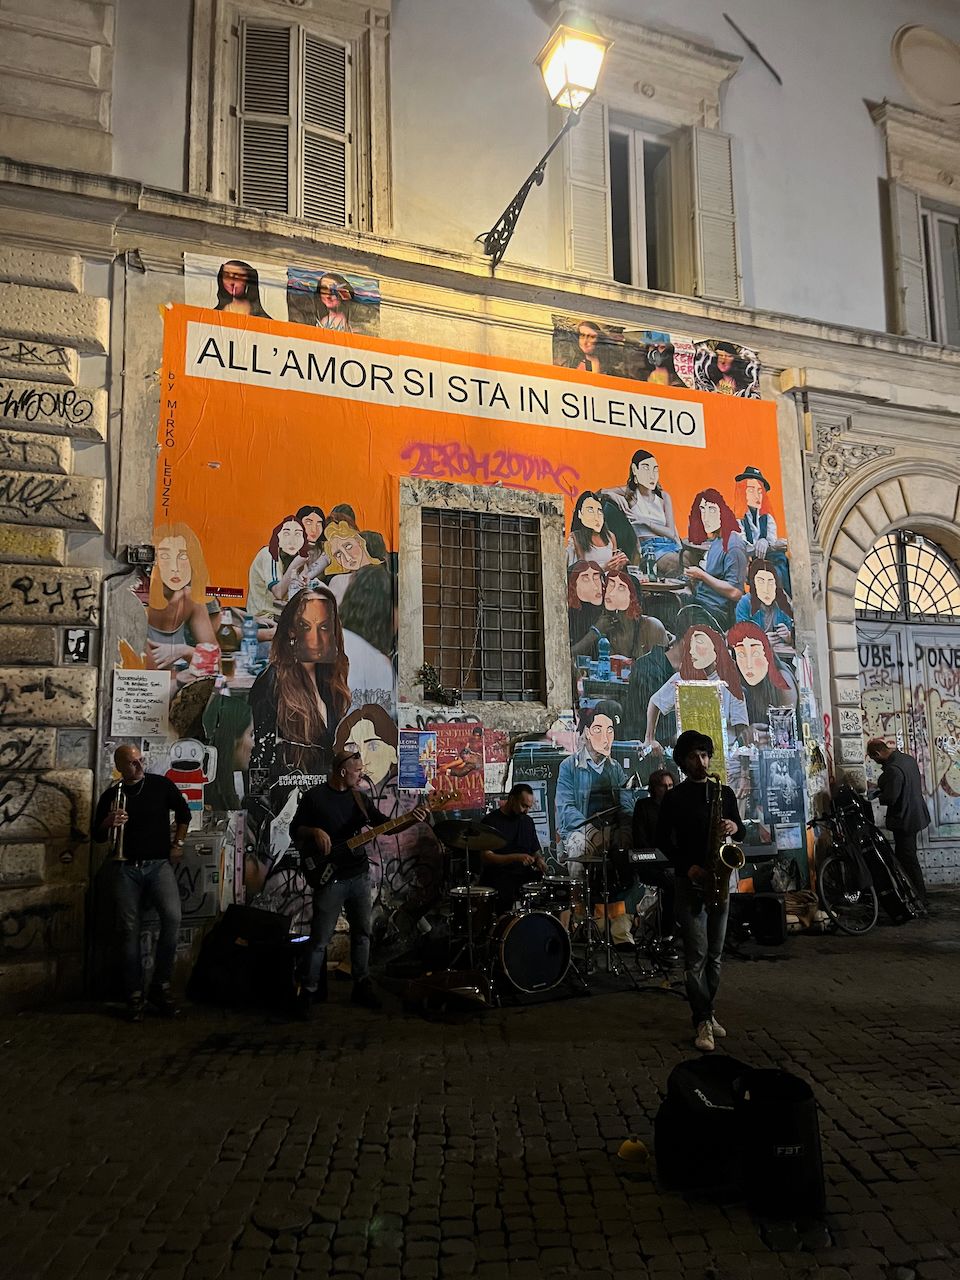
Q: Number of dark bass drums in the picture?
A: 1